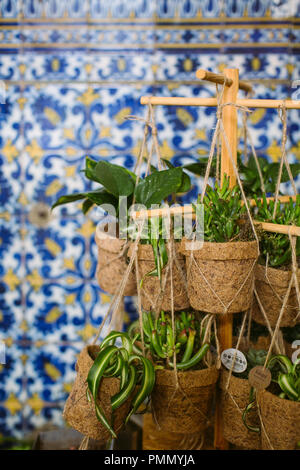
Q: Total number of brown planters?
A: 8